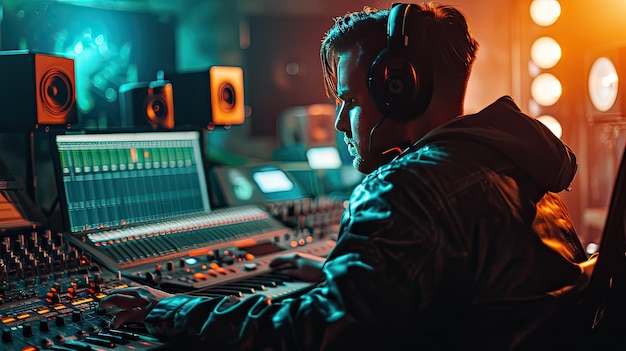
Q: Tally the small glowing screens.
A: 2